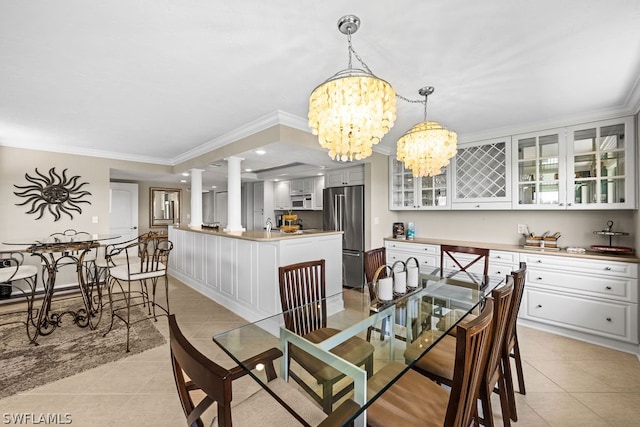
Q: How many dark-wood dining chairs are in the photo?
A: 7